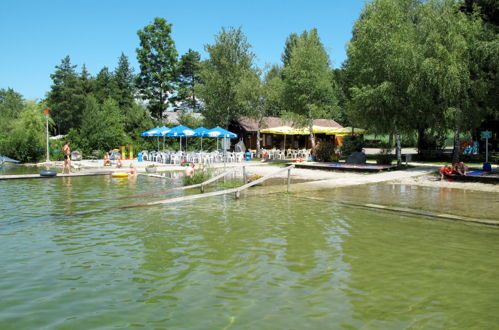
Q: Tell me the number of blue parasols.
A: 5